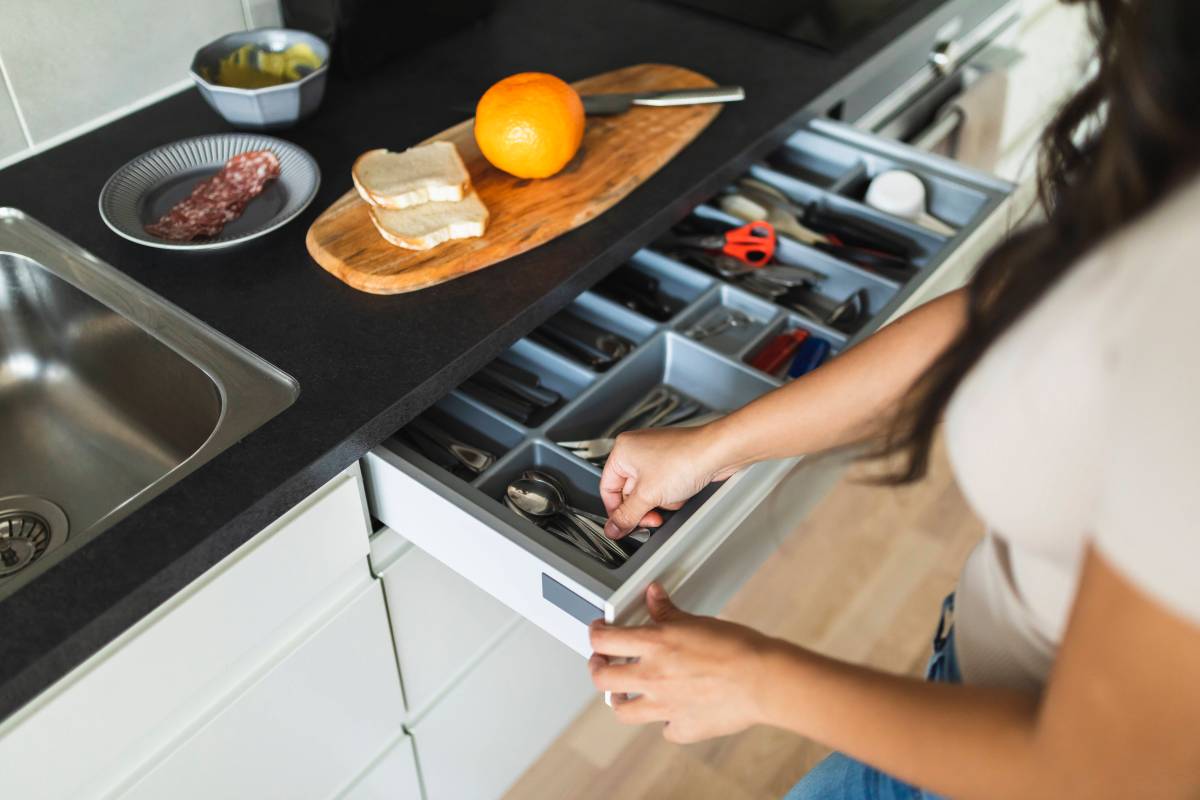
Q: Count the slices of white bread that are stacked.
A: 2